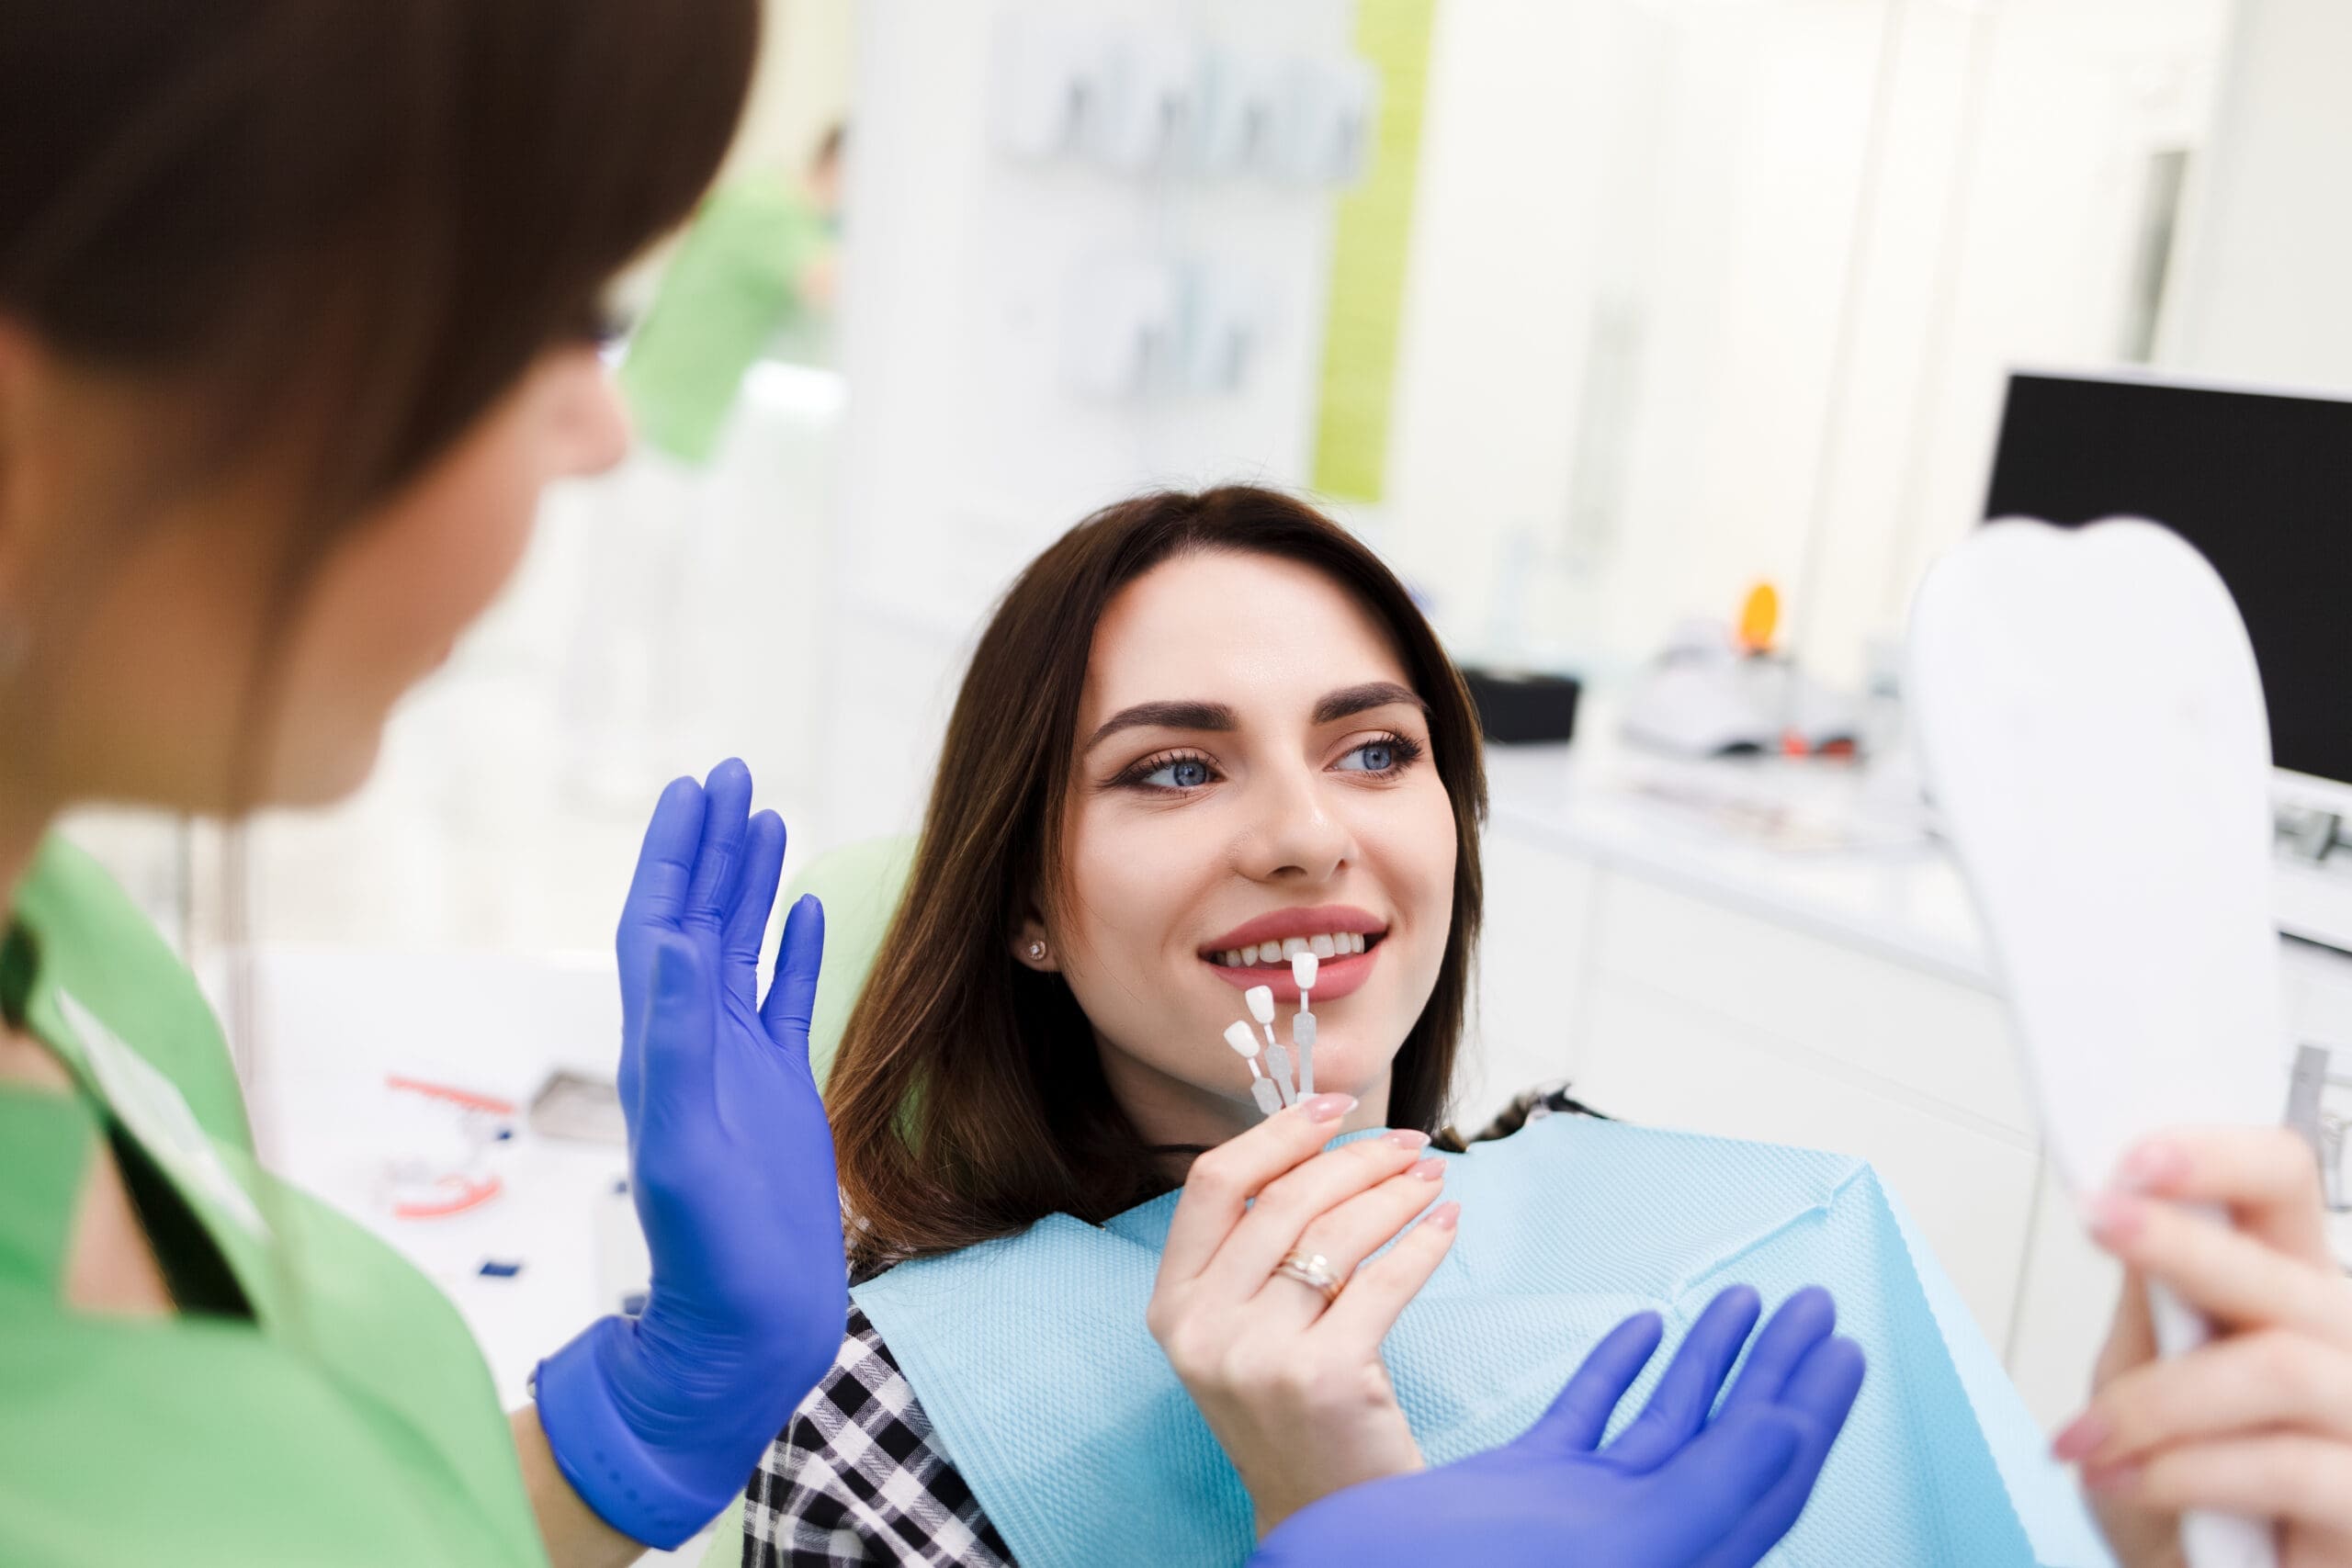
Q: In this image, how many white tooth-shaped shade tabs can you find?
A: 3